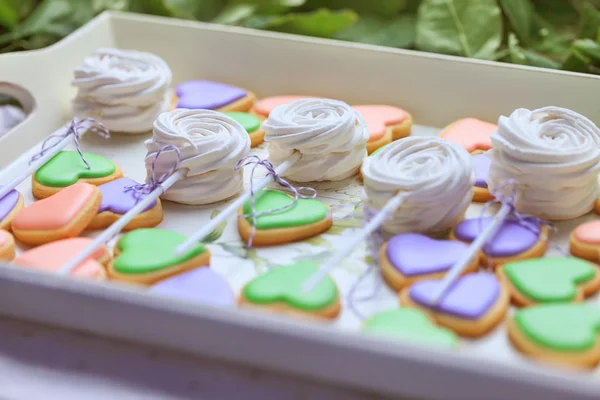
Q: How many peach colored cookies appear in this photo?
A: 7